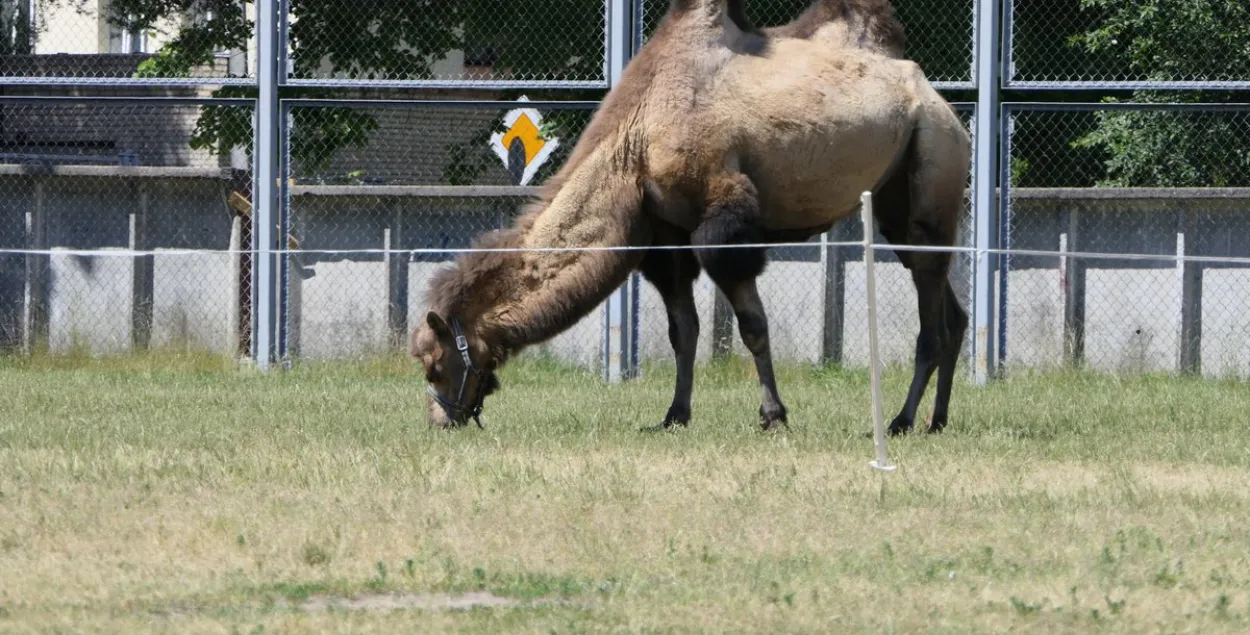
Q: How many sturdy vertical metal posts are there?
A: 3